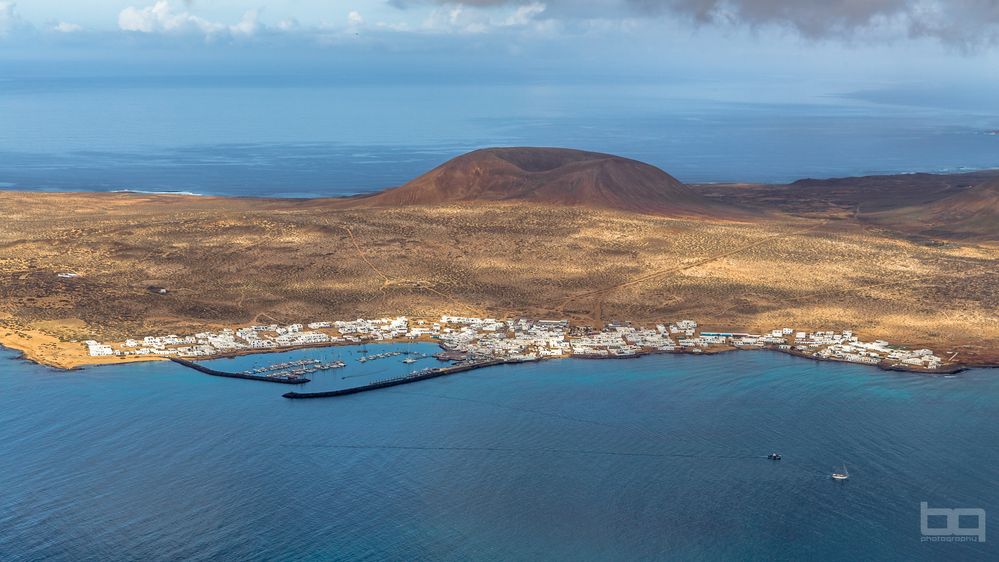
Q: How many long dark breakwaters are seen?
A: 2